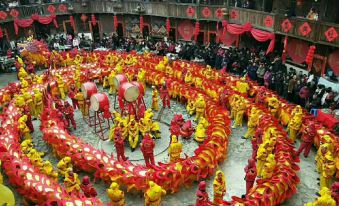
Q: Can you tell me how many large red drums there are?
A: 5